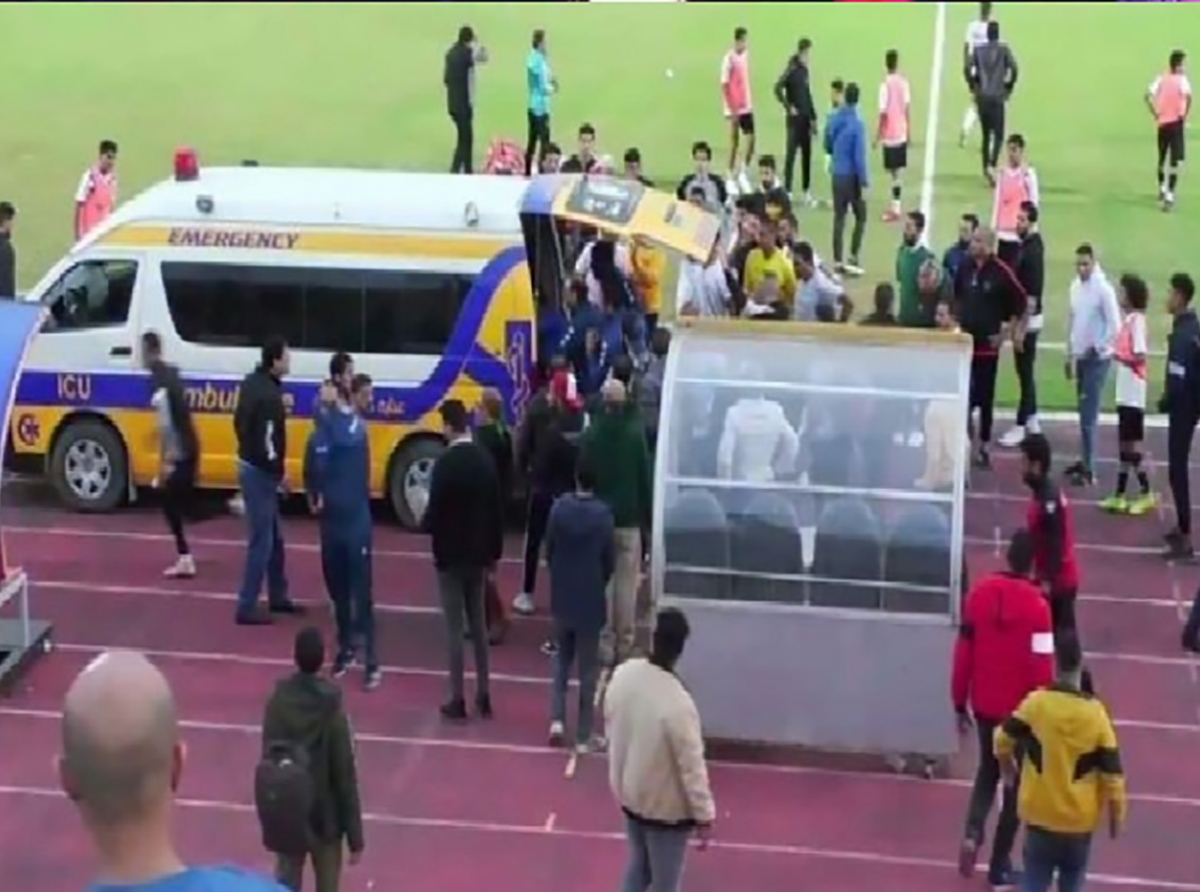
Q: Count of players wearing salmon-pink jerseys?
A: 6